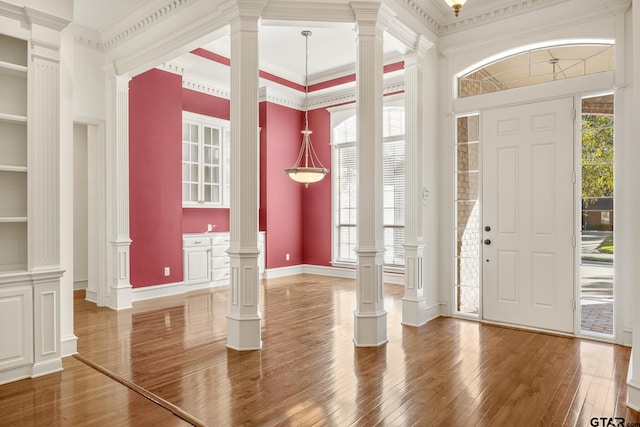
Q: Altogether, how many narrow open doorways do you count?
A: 1